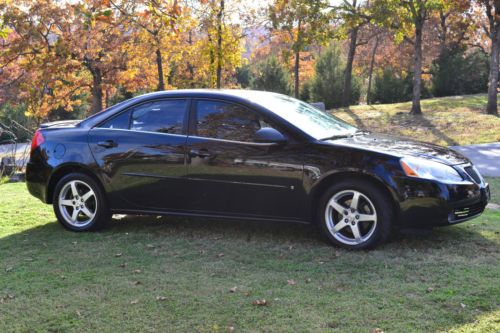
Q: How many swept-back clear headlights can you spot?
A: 1